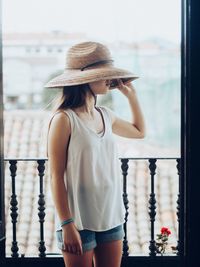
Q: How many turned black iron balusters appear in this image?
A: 5